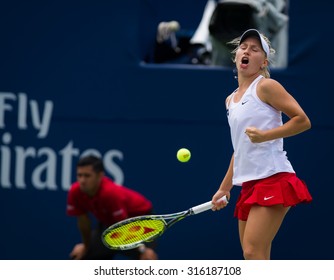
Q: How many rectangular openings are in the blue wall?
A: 1